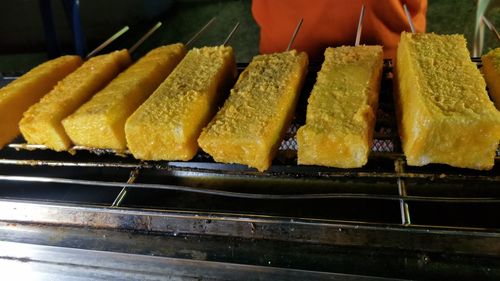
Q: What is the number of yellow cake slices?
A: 8